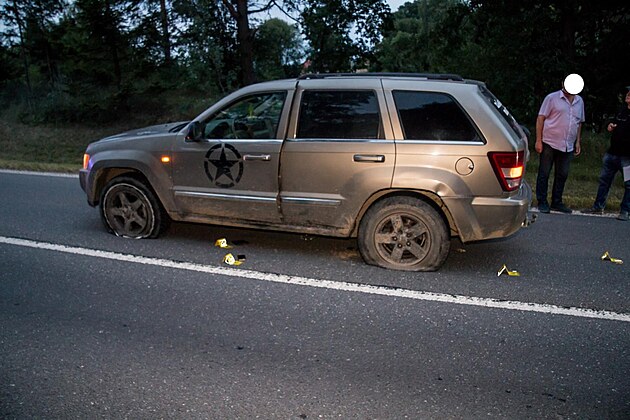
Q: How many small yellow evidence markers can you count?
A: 4